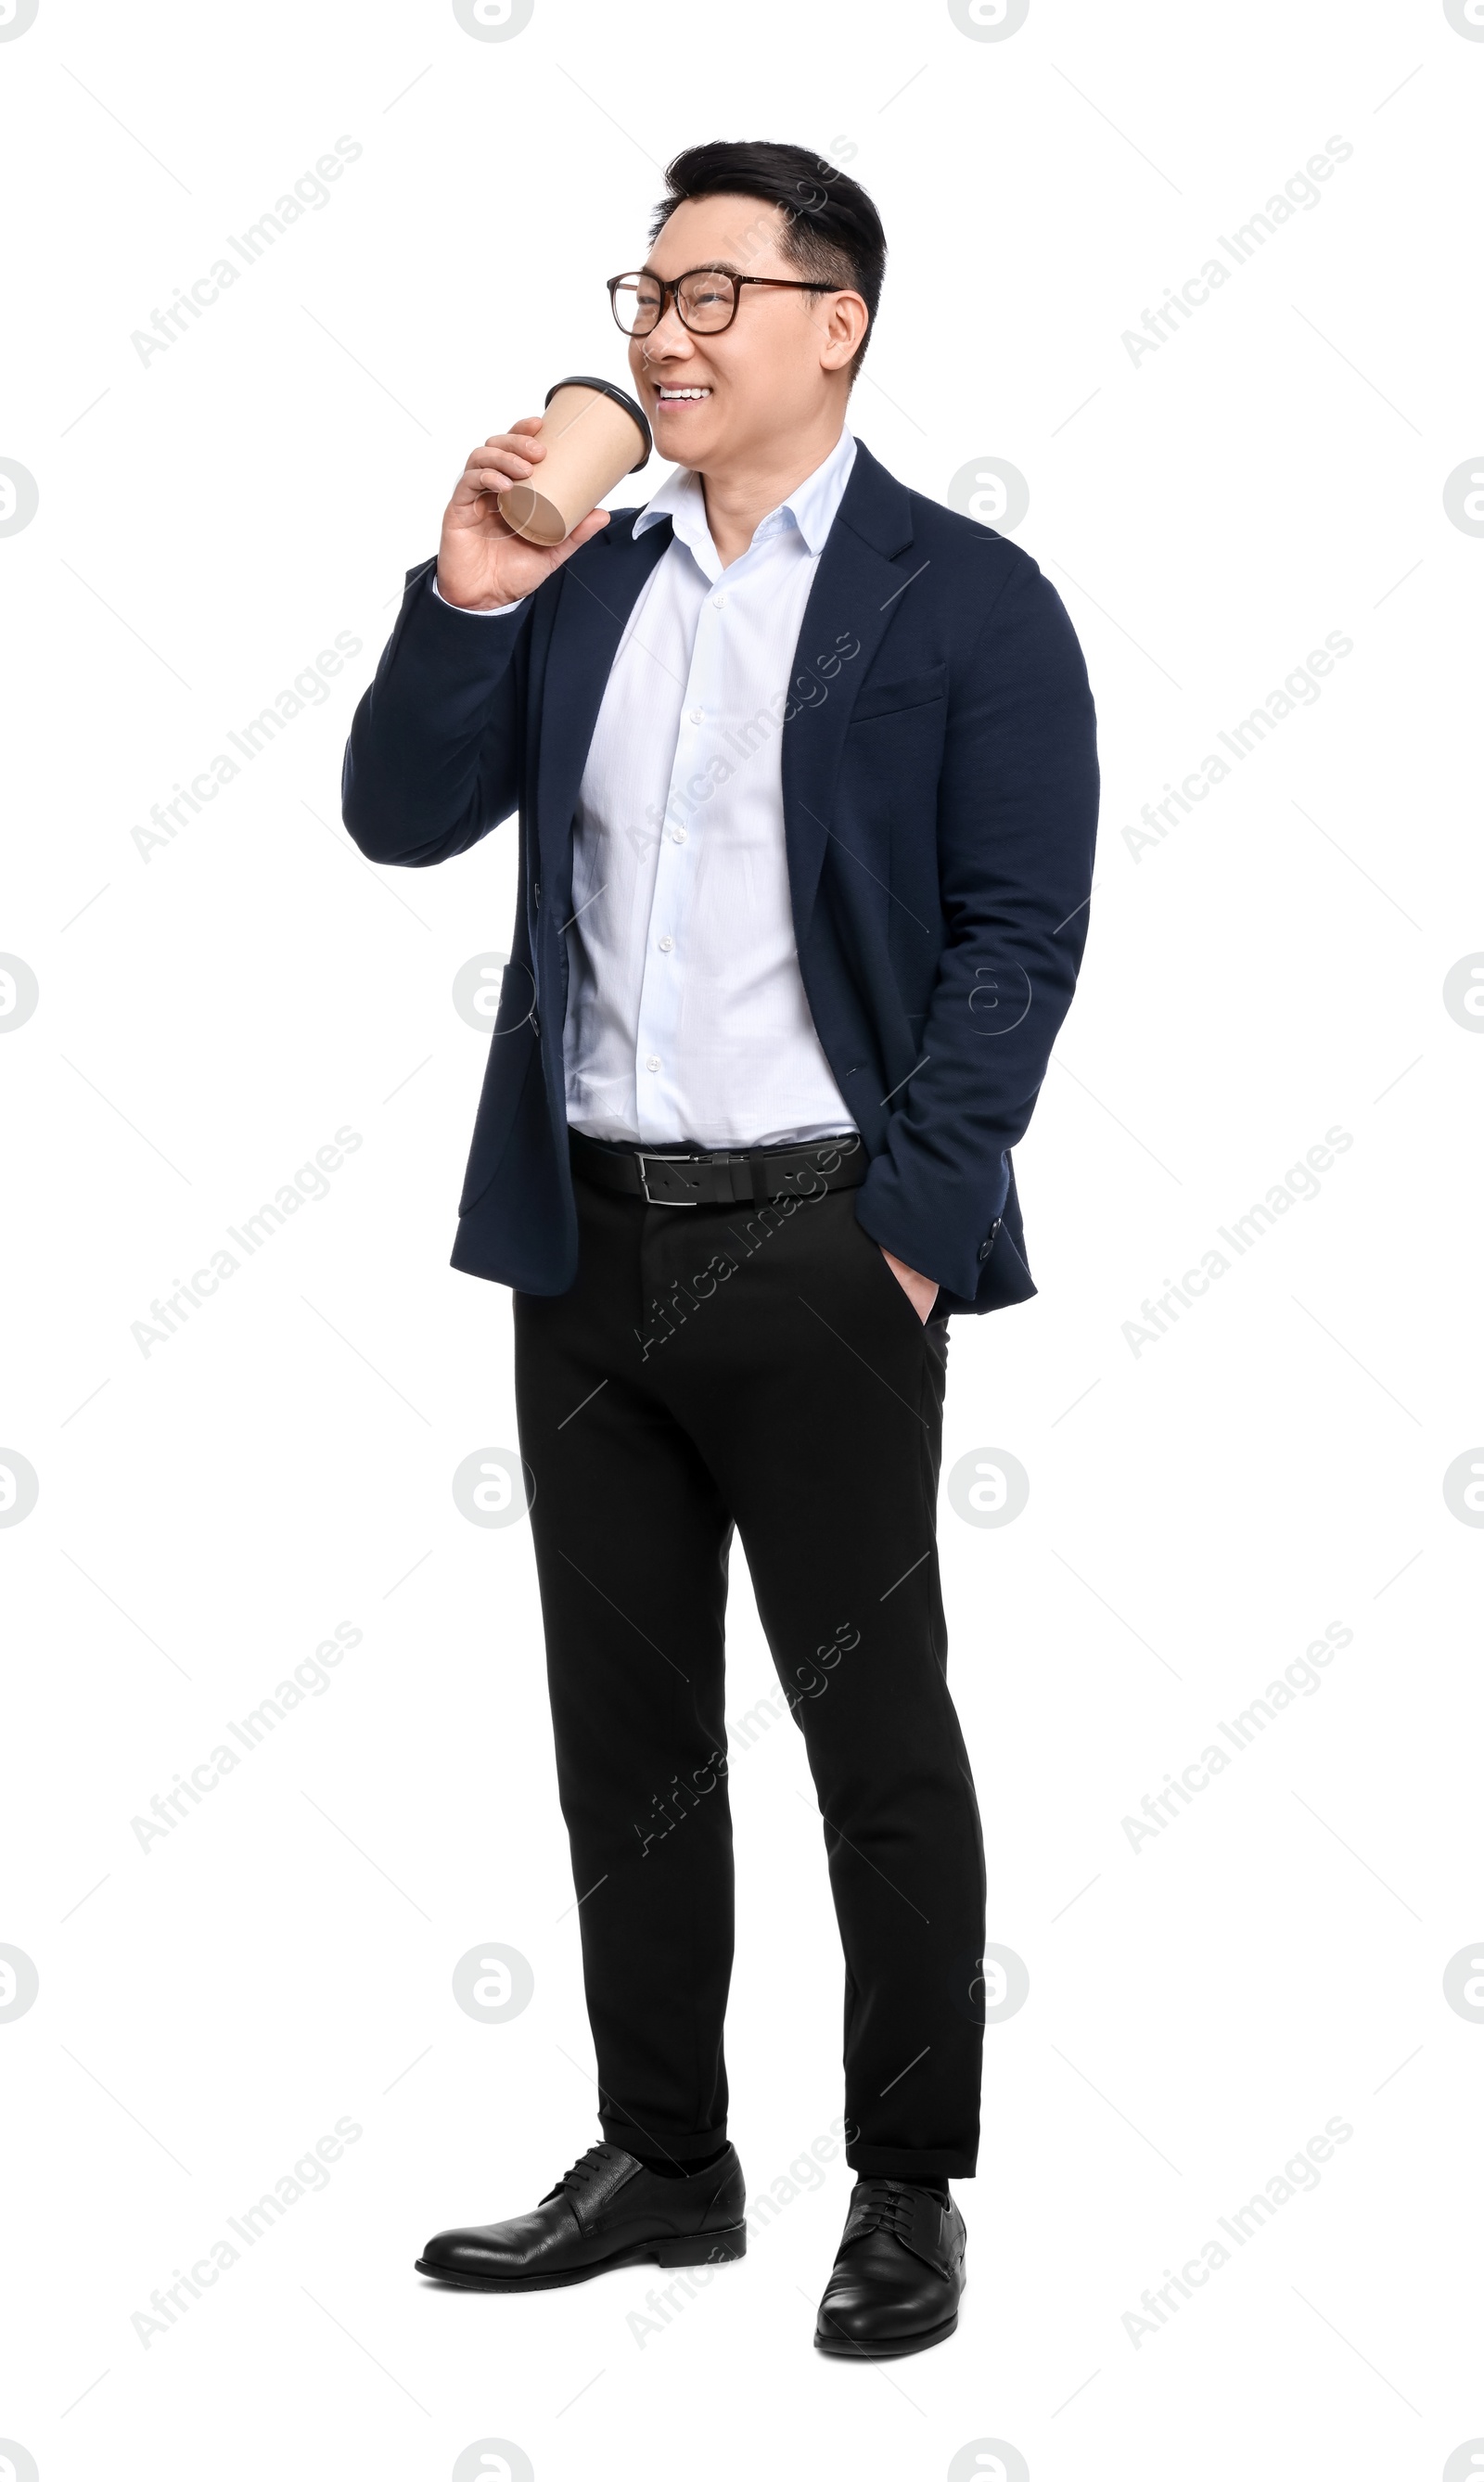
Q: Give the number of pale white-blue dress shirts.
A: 1